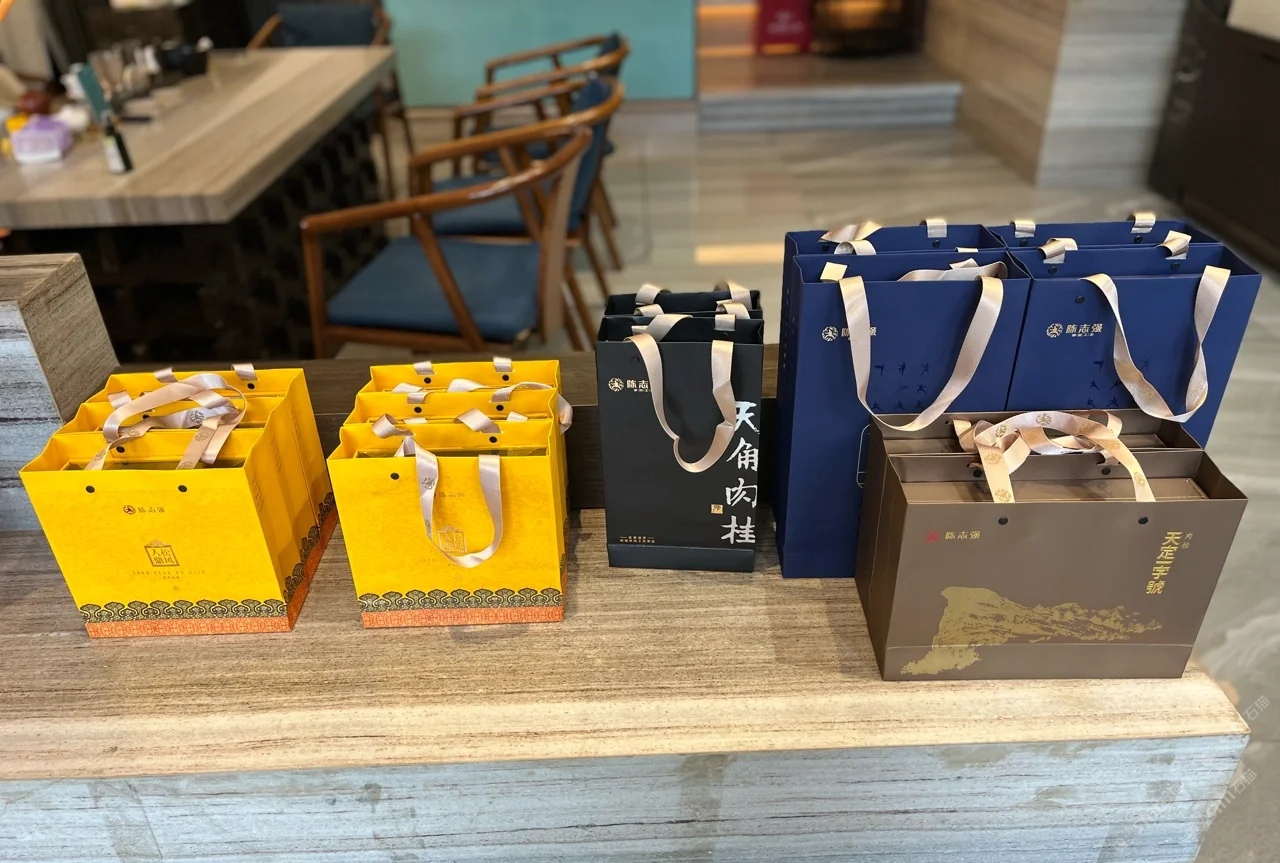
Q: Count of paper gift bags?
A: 14